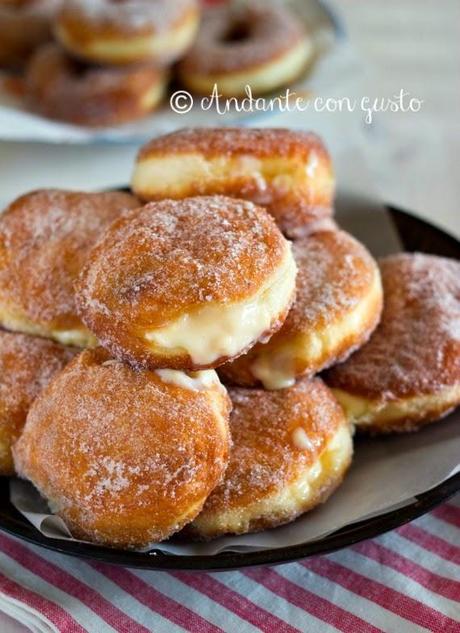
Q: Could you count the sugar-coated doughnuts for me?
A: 12